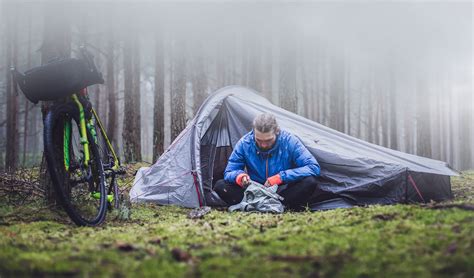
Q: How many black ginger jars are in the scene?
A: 0